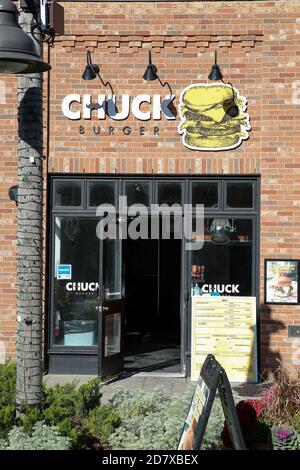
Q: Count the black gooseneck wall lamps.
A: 3